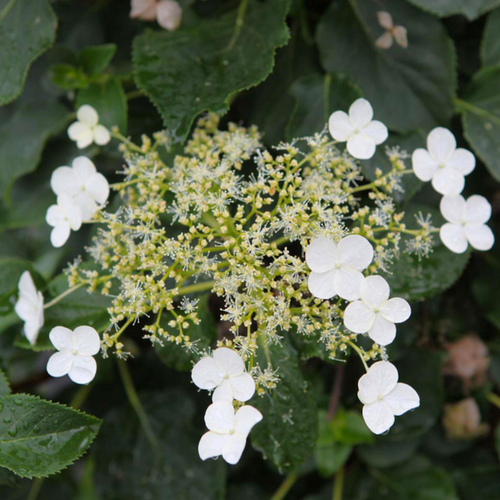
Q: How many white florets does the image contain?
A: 13